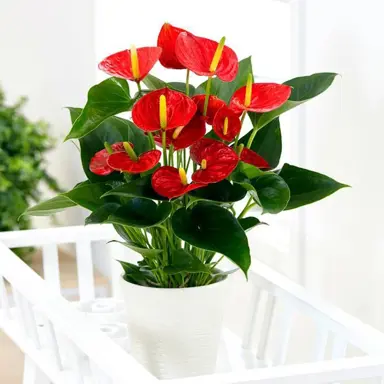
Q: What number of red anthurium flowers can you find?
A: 13